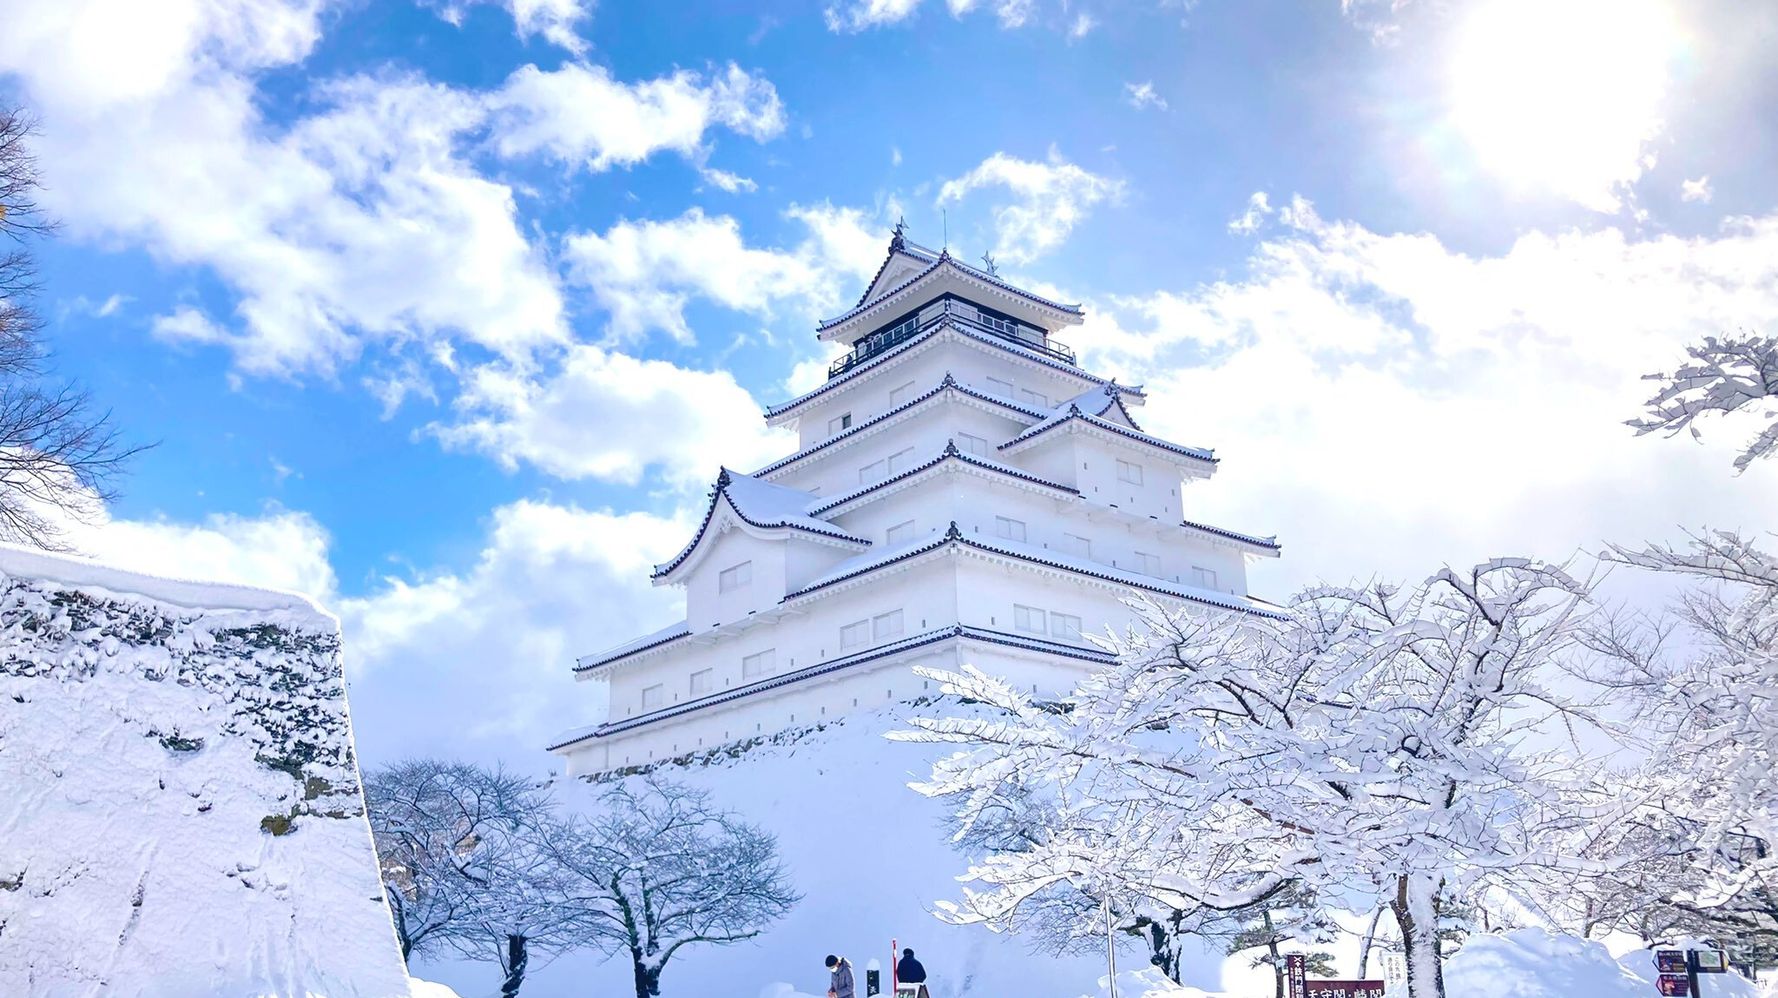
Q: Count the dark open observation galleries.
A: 1